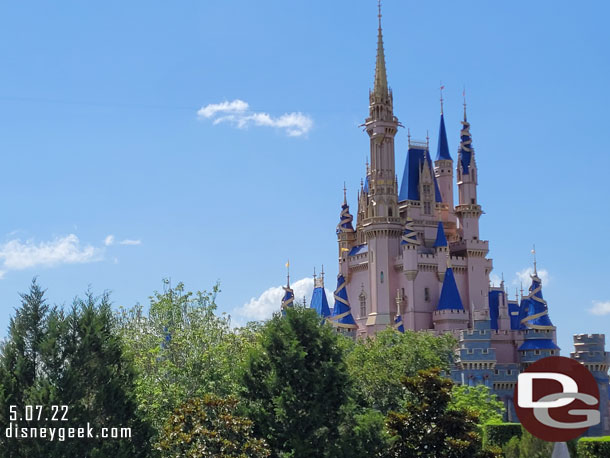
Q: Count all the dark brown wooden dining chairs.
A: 0